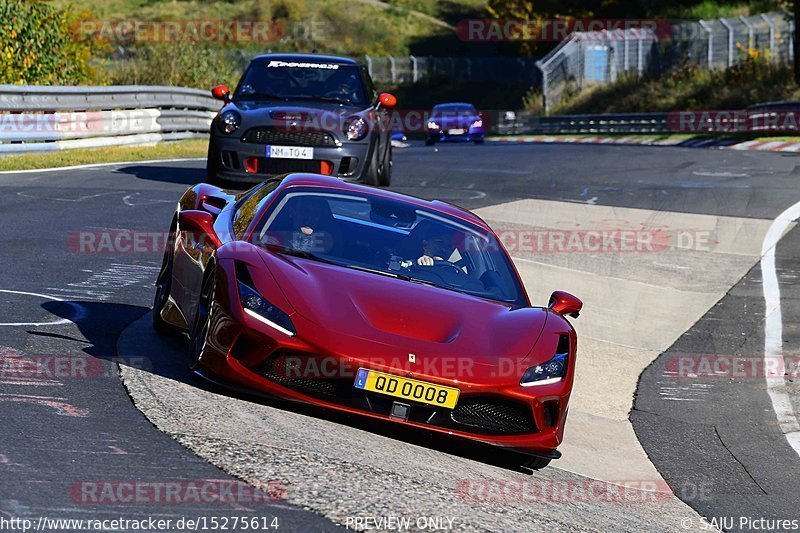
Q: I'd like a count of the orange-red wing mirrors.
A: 2